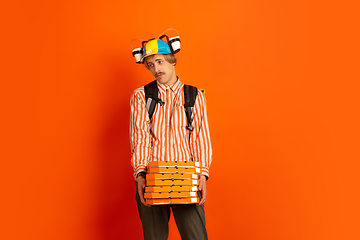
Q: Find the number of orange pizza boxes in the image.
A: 7